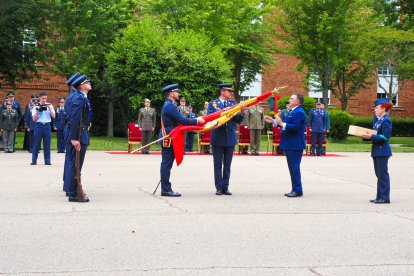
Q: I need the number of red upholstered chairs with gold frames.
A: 5